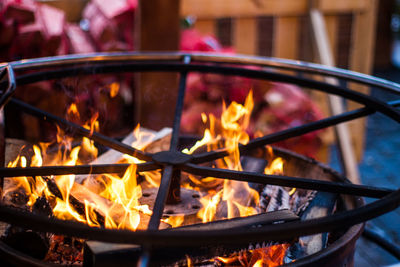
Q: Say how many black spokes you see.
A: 6